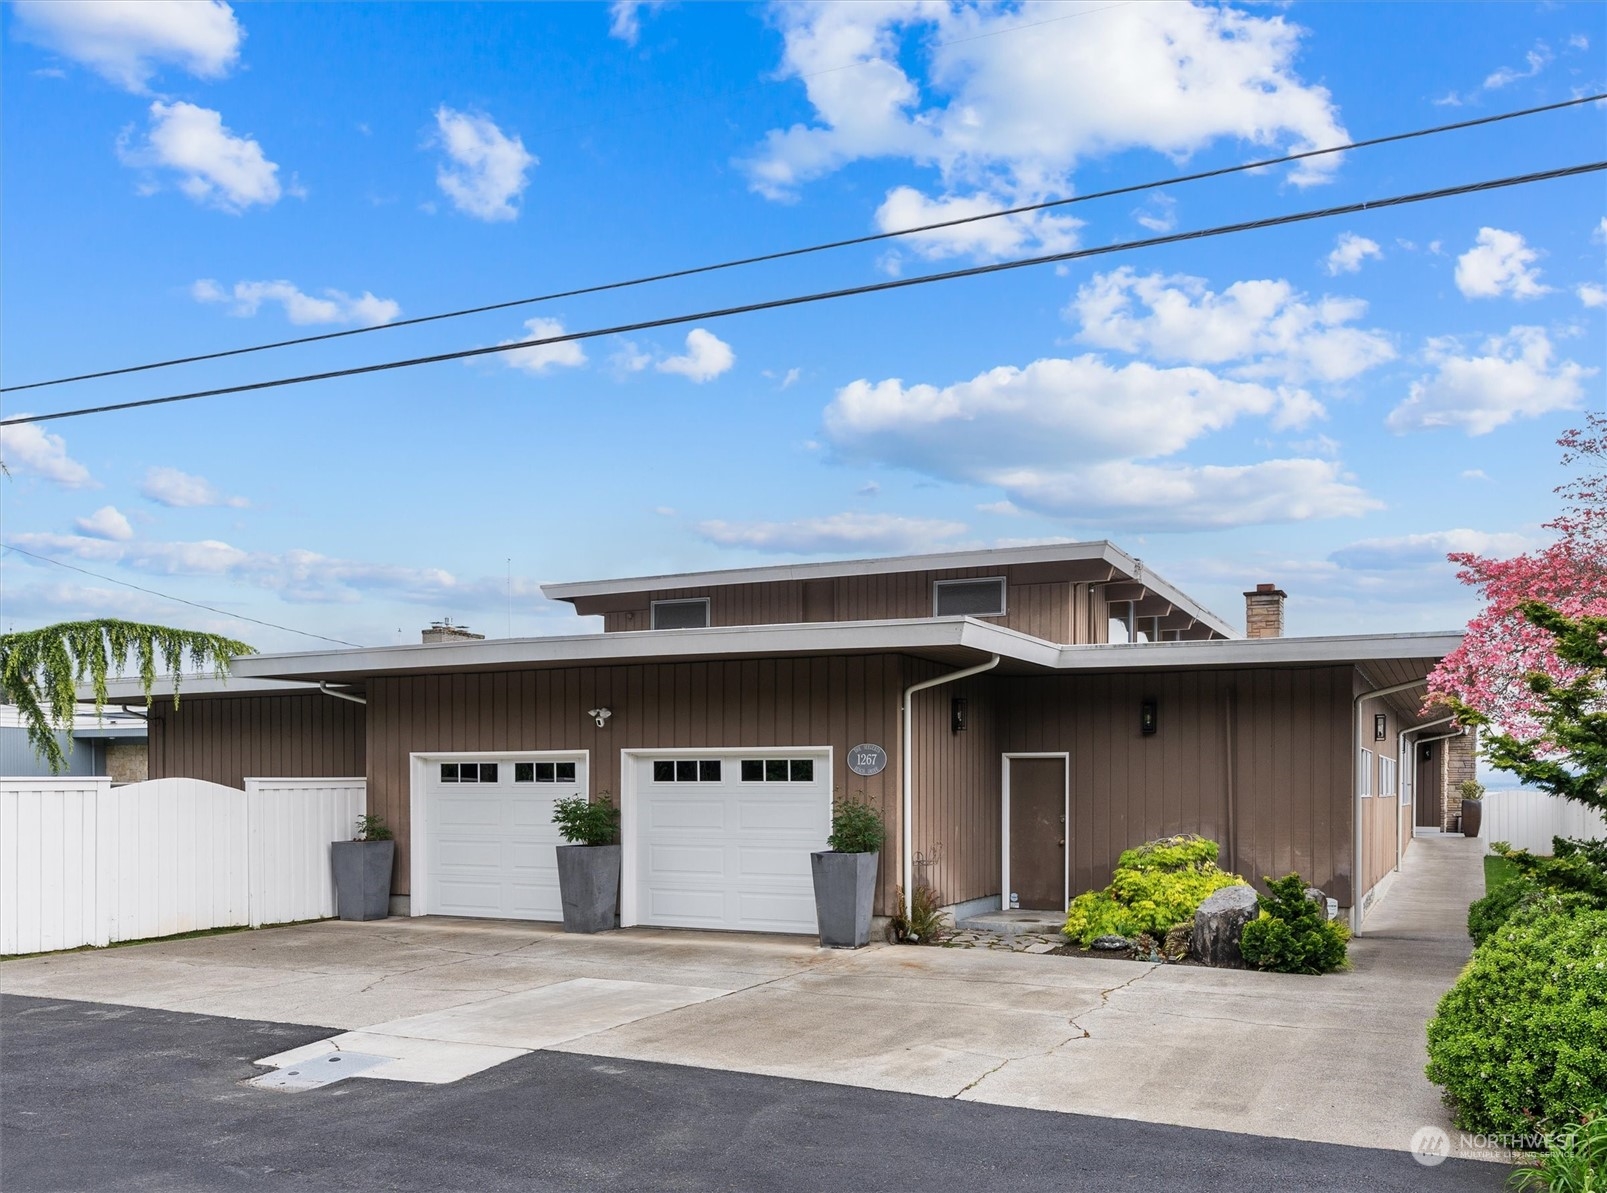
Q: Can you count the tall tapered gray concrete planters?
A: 3